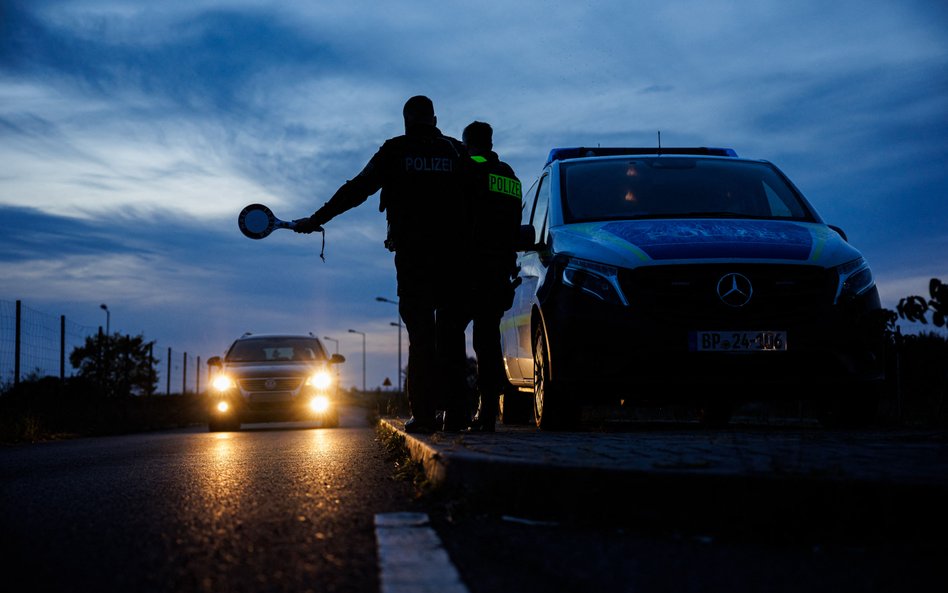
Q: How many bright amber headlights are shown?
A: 4